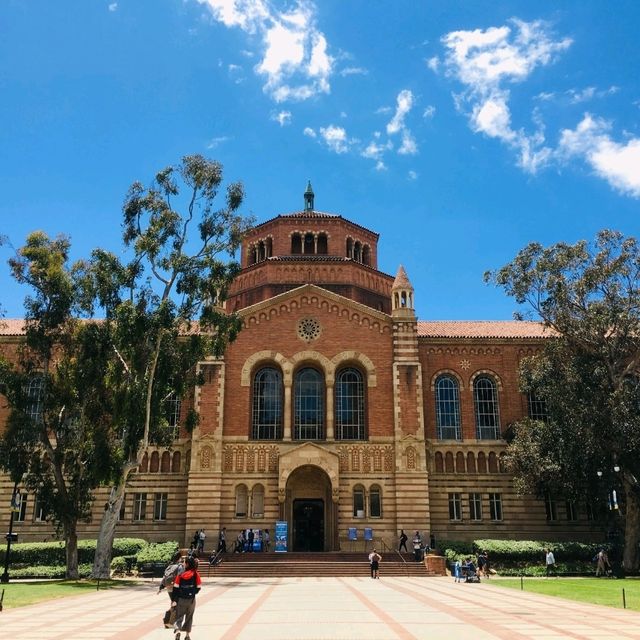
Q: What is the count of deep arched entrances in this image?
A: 1